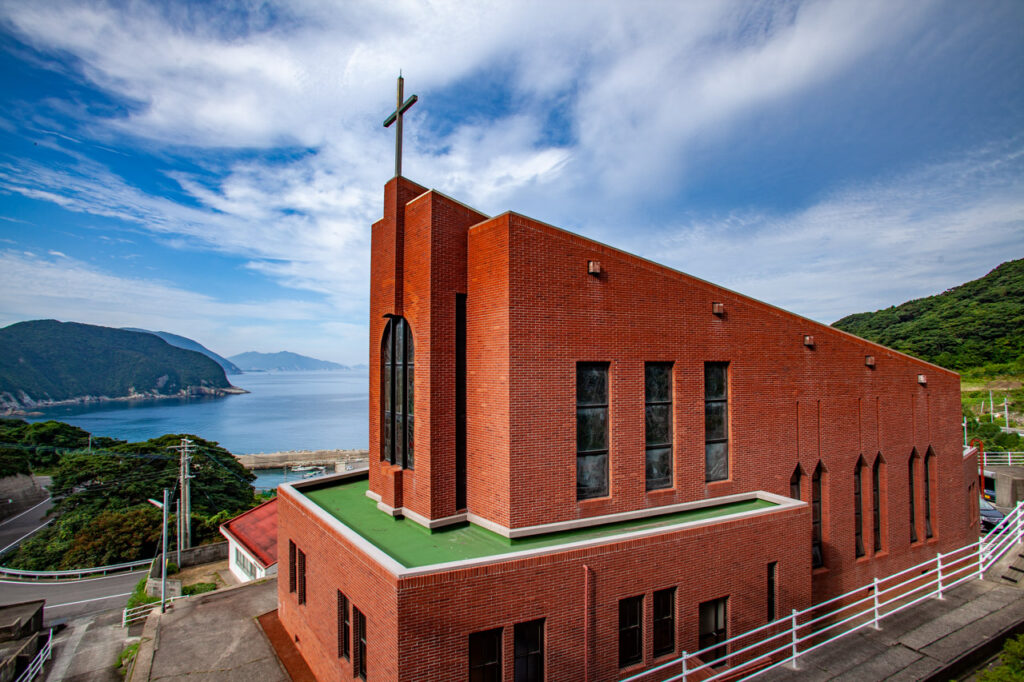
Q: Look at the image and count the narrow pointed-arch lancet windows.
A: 6